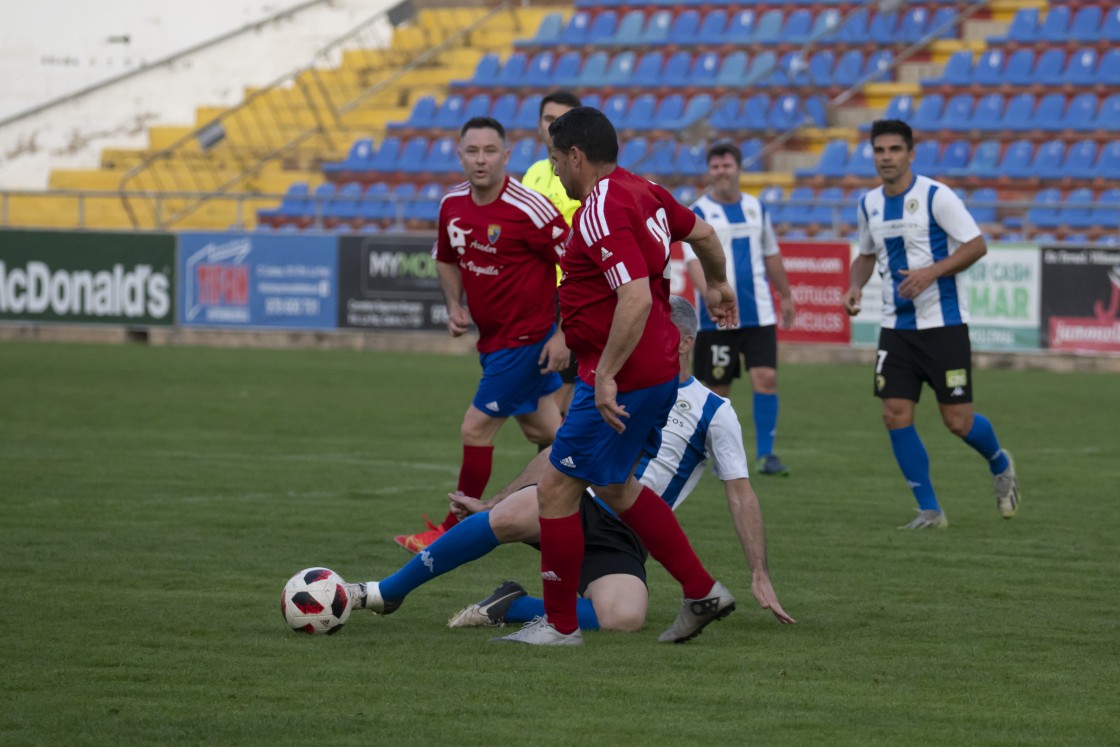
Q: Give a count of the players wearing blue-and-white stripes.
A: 3